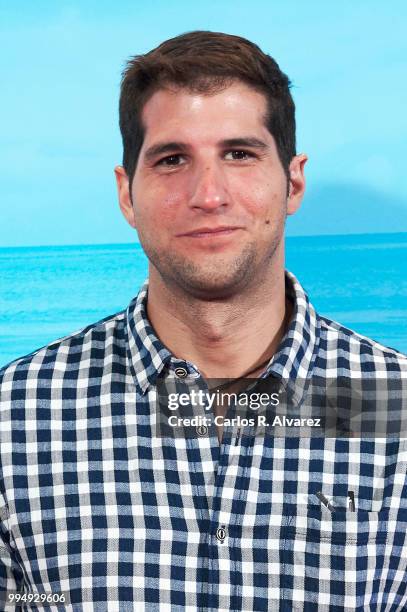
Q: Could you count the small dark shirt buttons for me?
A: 3